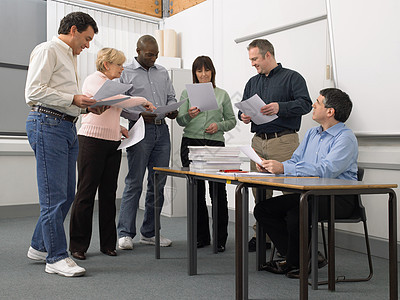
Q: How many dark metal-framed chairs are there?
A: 1